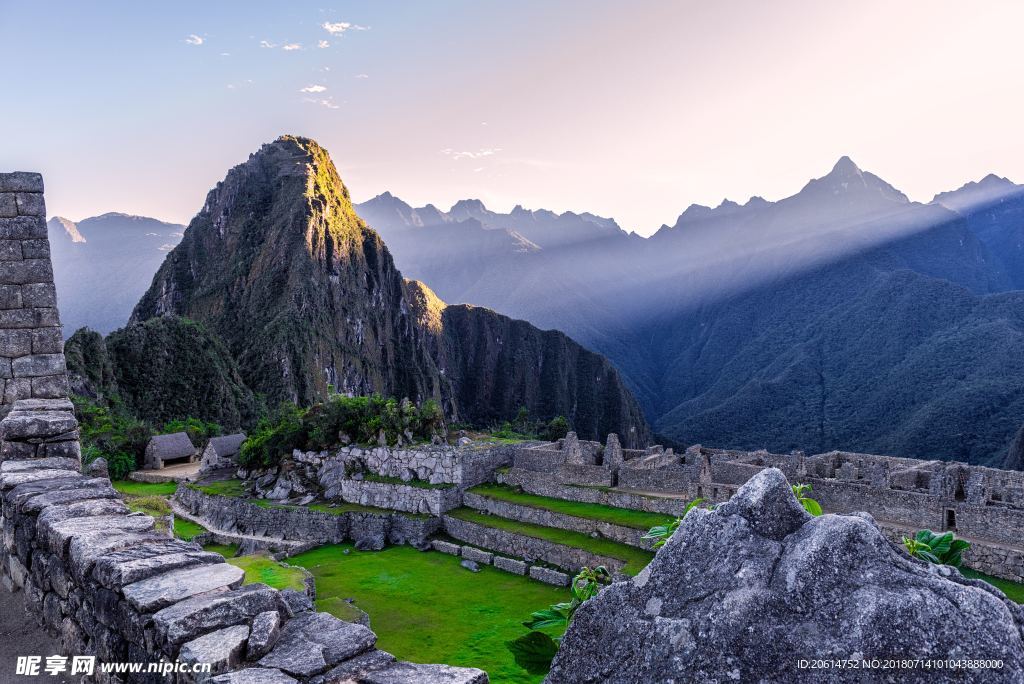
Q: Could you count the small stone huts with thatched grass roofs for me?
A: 2